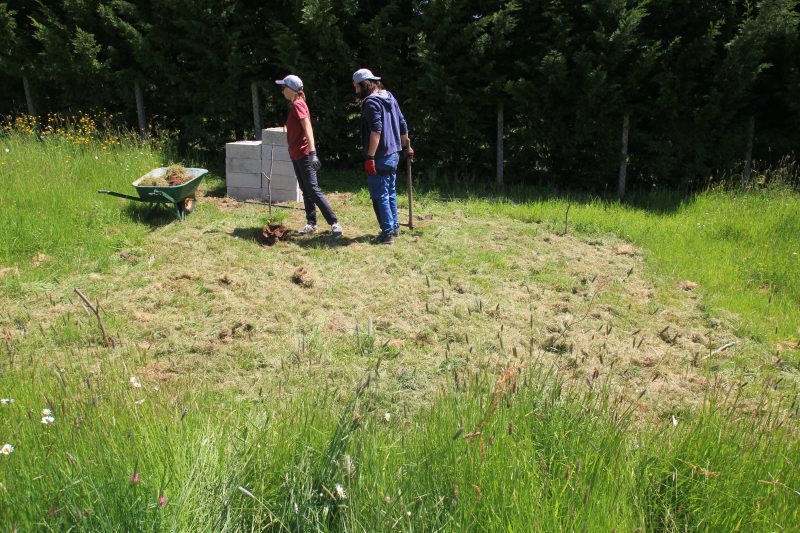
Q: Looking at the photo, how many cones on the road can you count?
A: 0